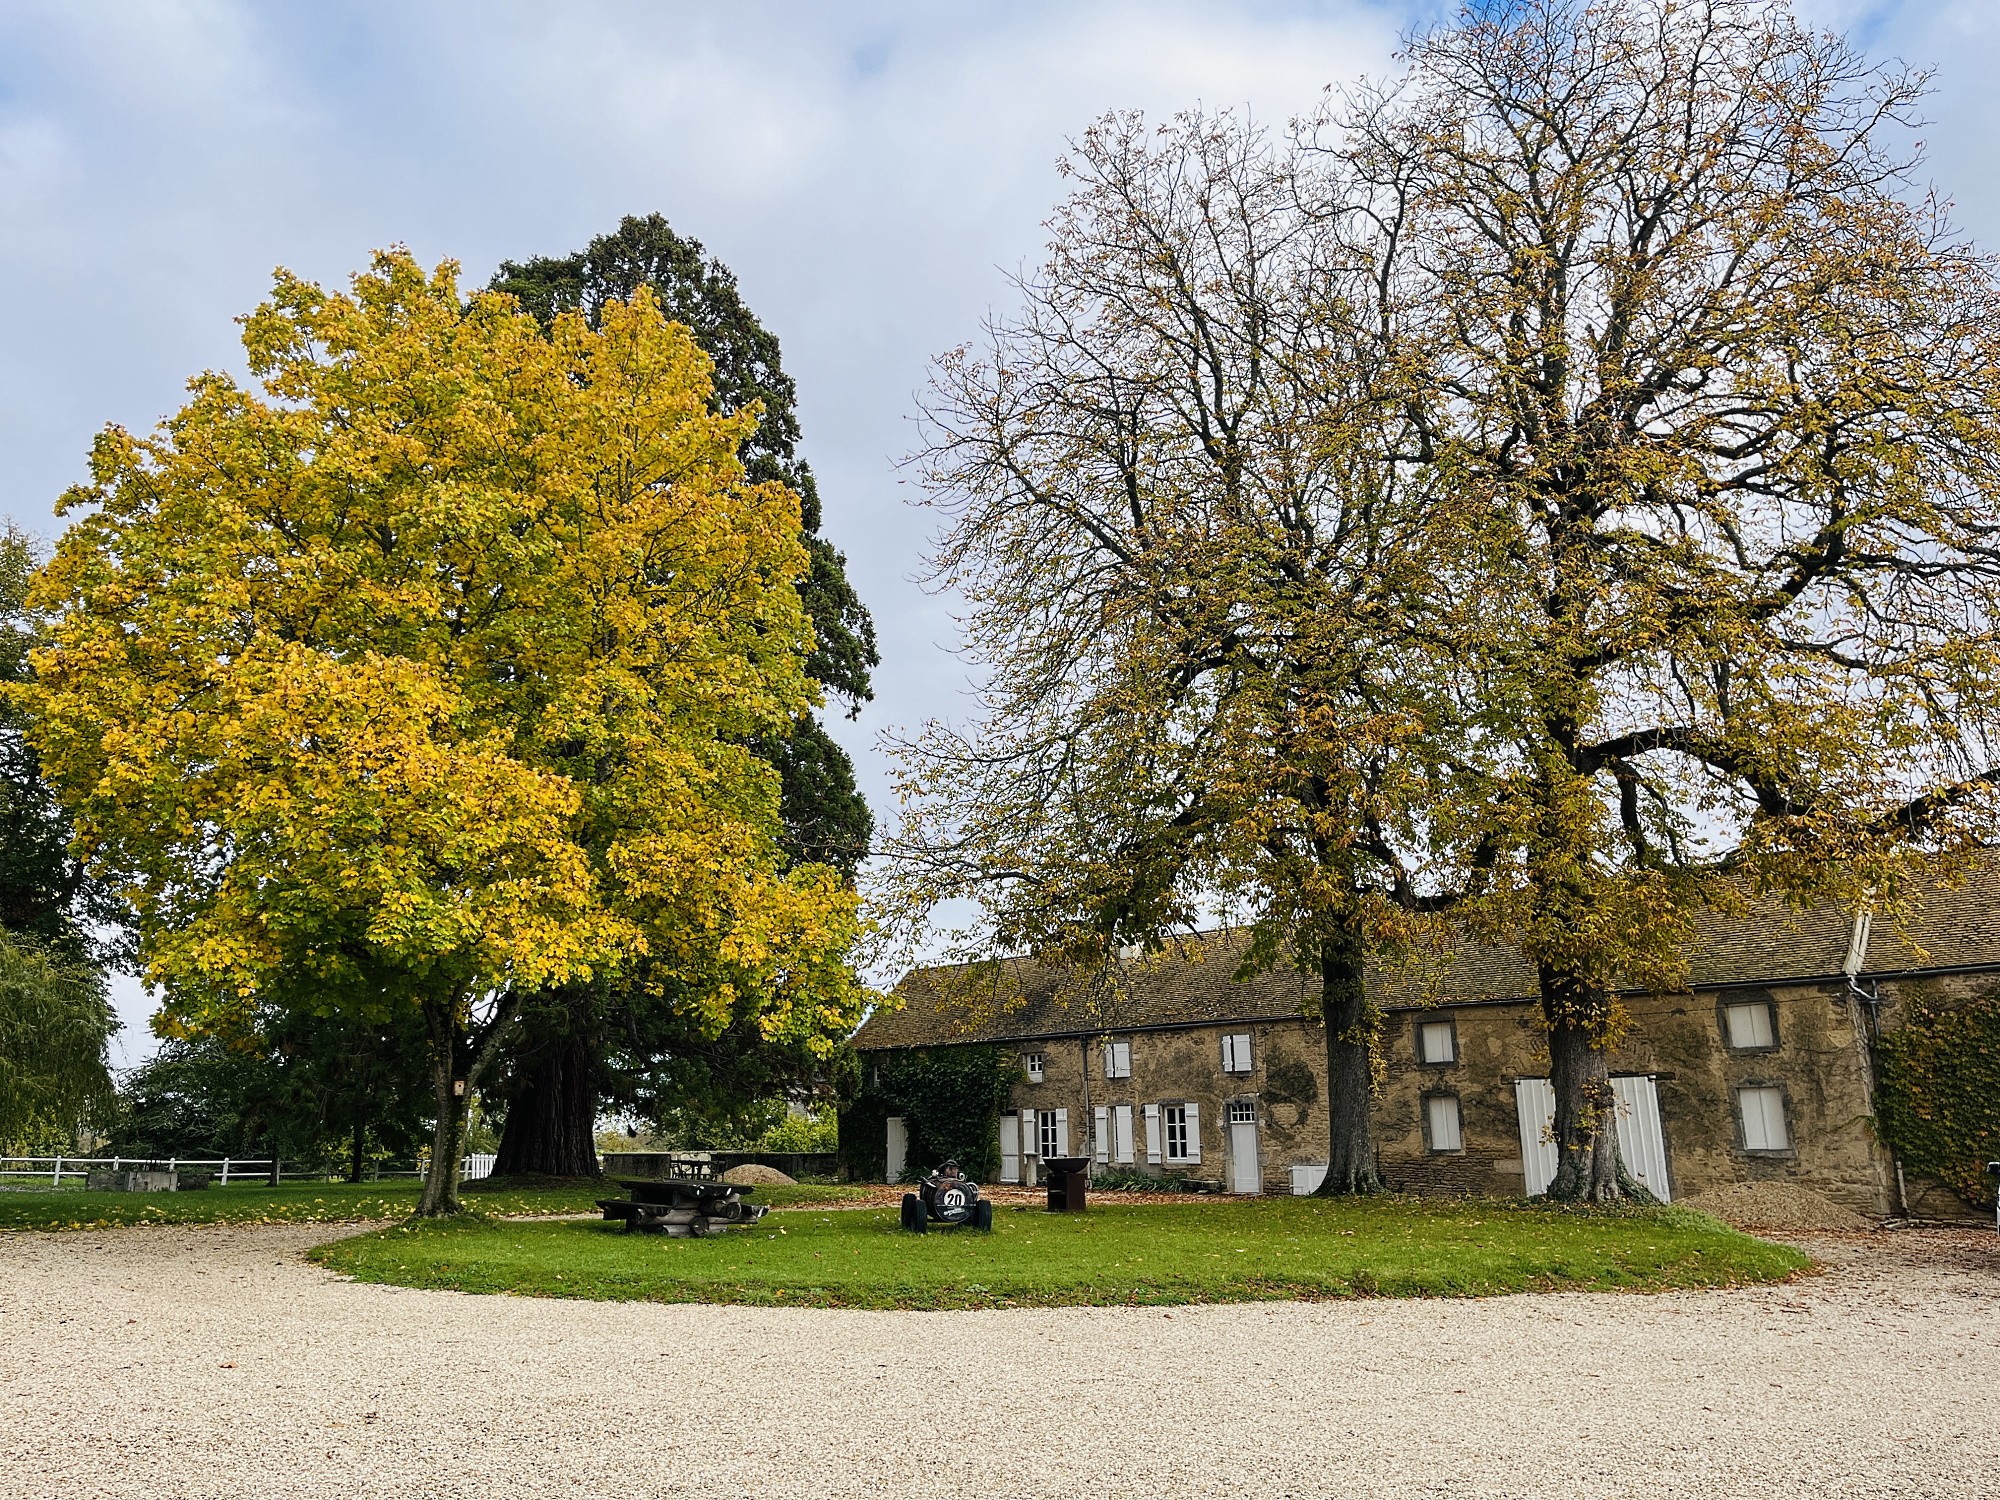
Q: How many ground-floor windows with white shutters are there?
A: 5